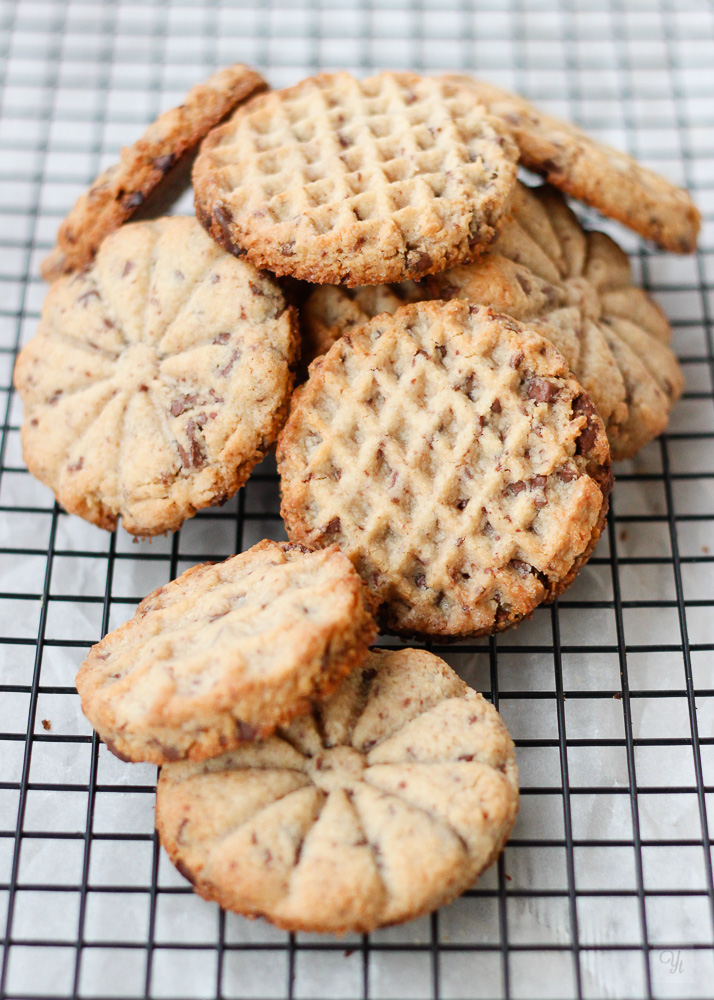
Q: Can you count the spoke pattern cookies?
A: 3